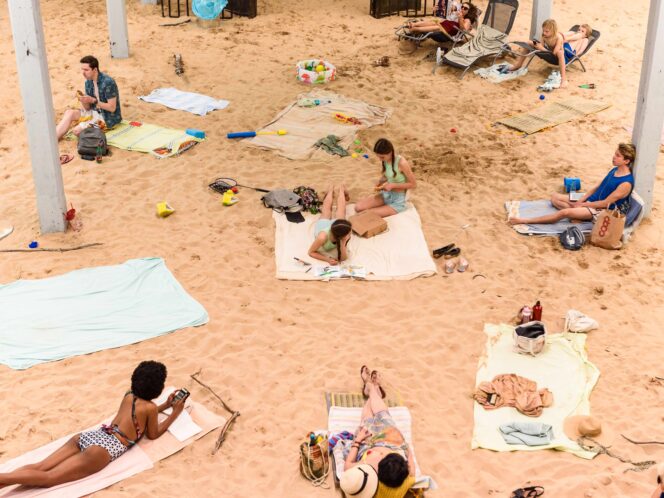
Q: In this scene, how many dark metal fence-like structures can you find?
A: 2